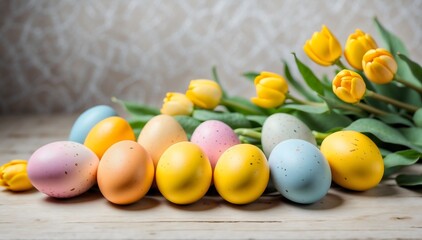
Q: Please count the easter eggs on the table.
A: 11